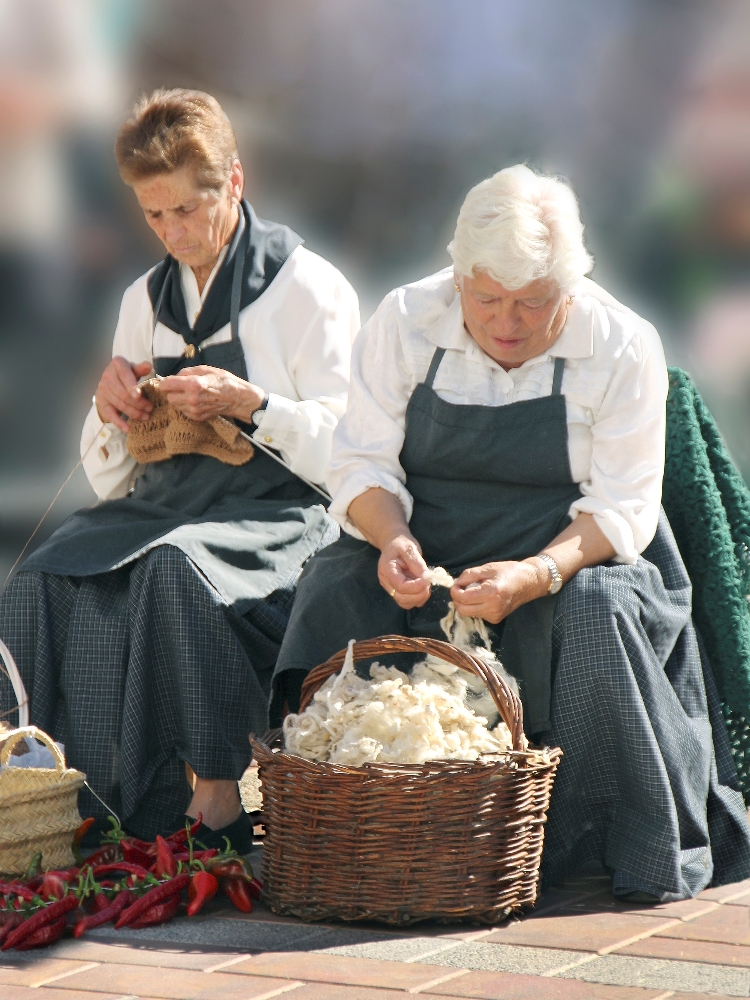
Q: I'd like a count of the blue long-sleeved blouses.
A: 0